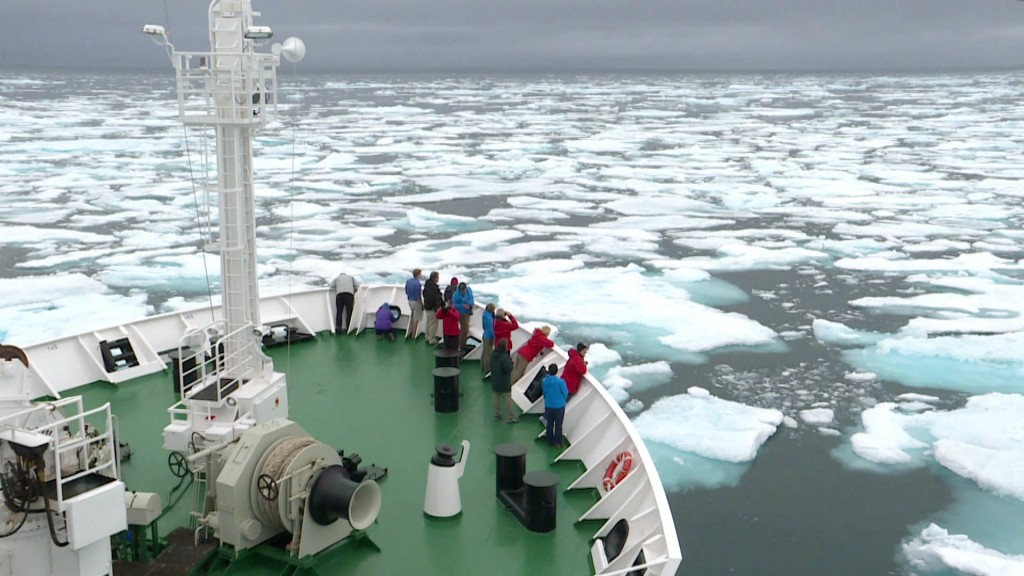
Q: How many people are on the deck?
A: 13